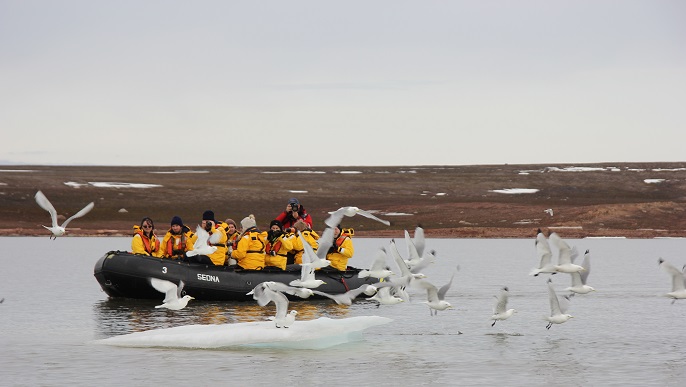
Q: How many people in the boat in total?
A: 9